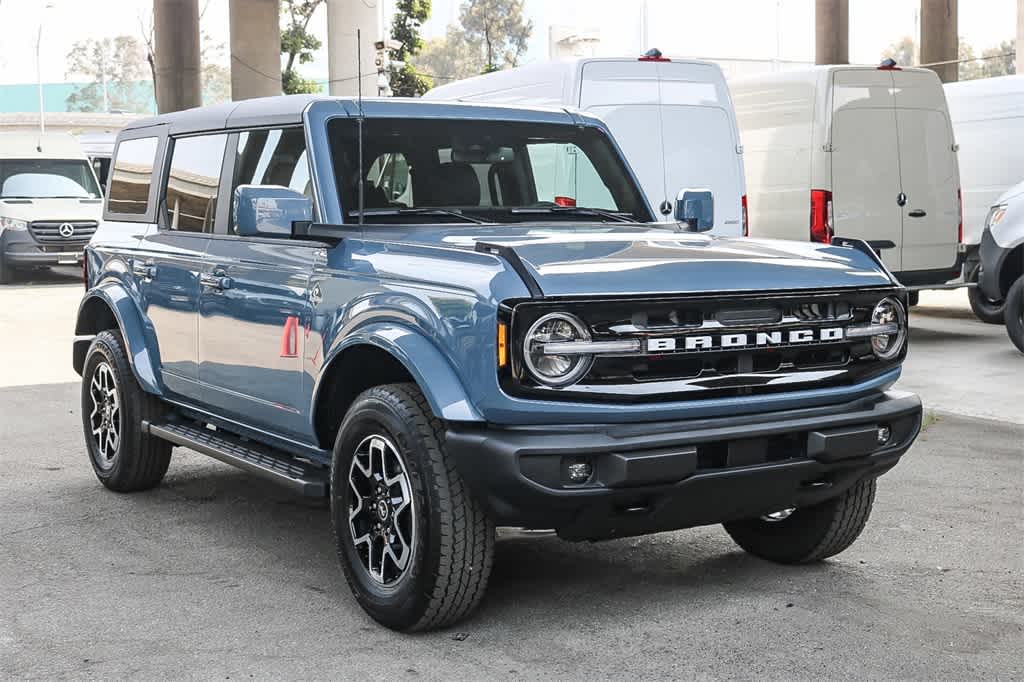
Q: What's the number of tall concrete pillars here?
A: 5